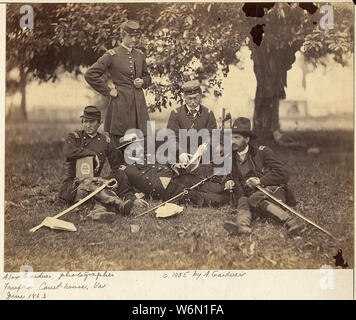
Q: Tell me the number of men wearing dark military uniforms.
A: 5